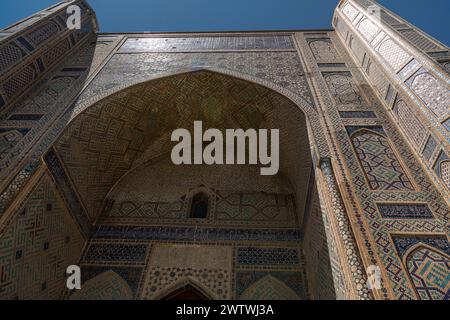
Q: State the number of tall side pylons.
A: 2